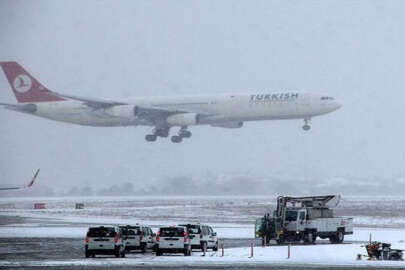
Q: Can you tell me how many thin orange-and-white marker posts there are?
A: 5